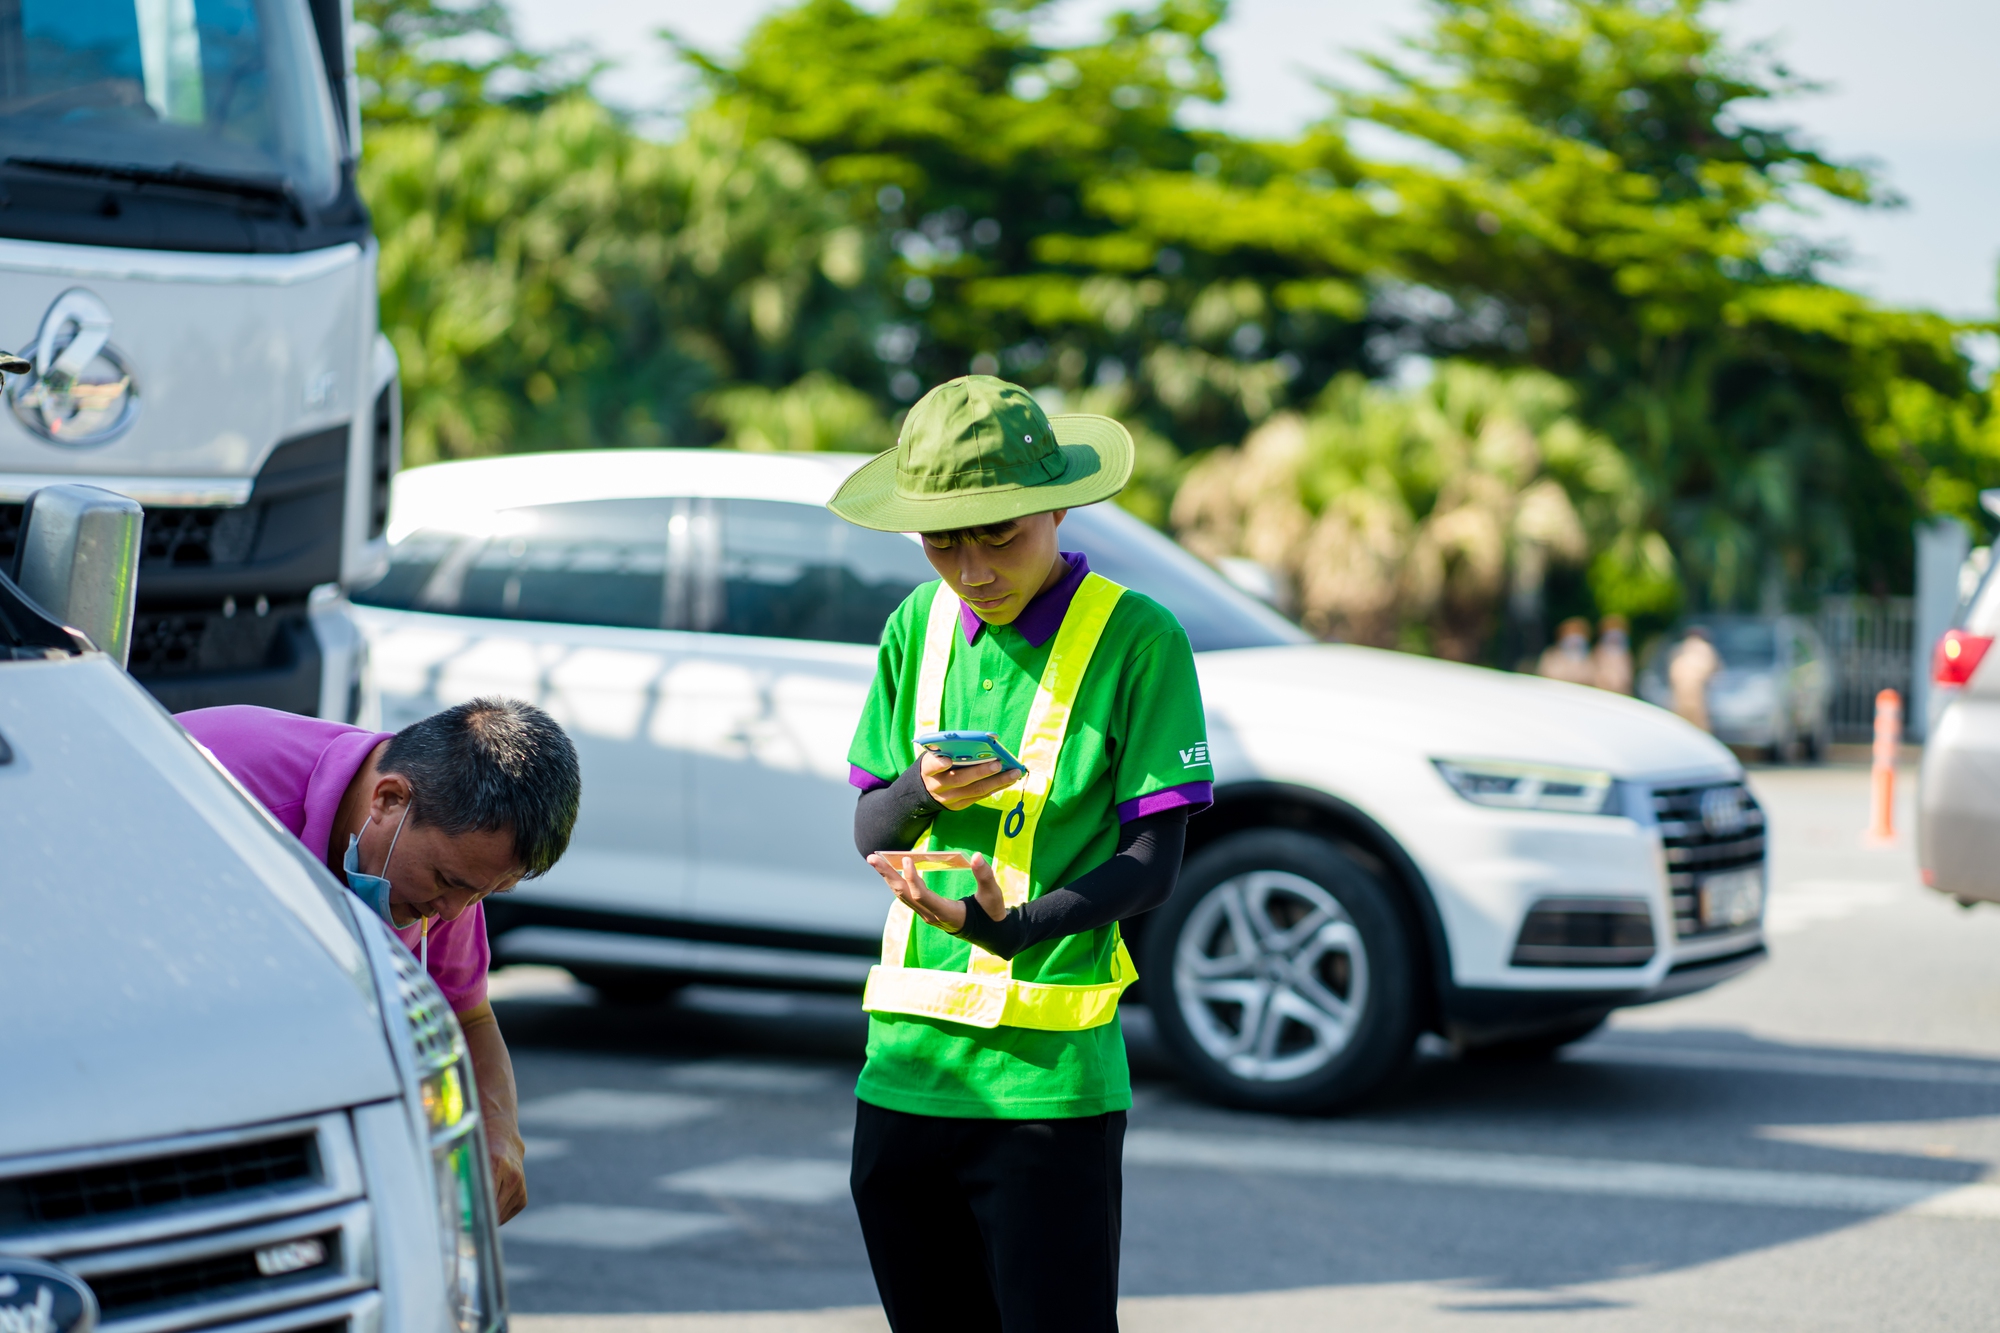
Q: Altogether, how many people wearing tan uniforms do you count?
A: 3